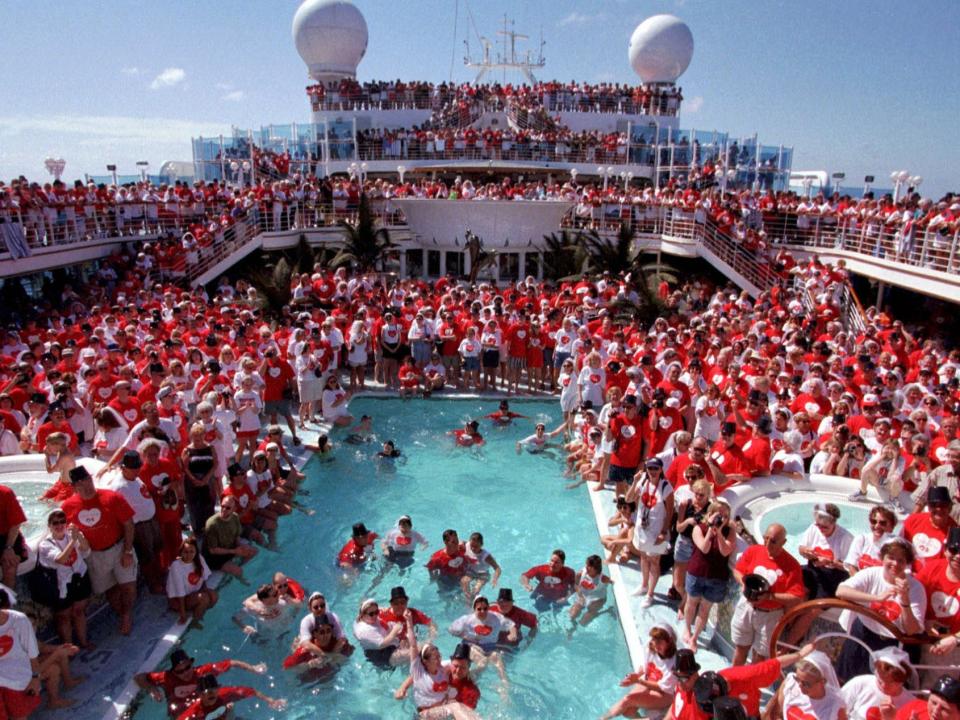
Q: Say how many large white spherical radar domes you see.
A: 2